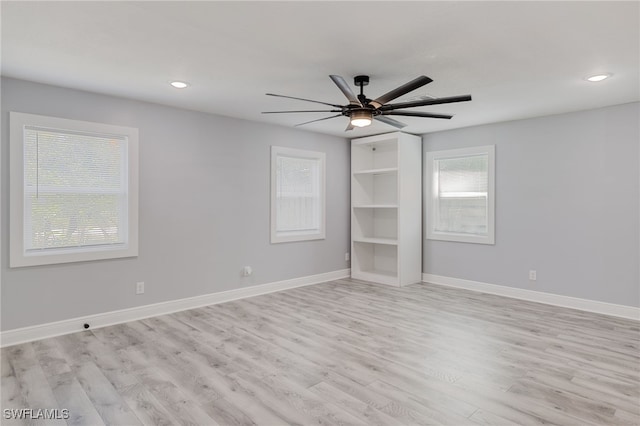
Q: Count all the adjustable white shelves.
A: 3